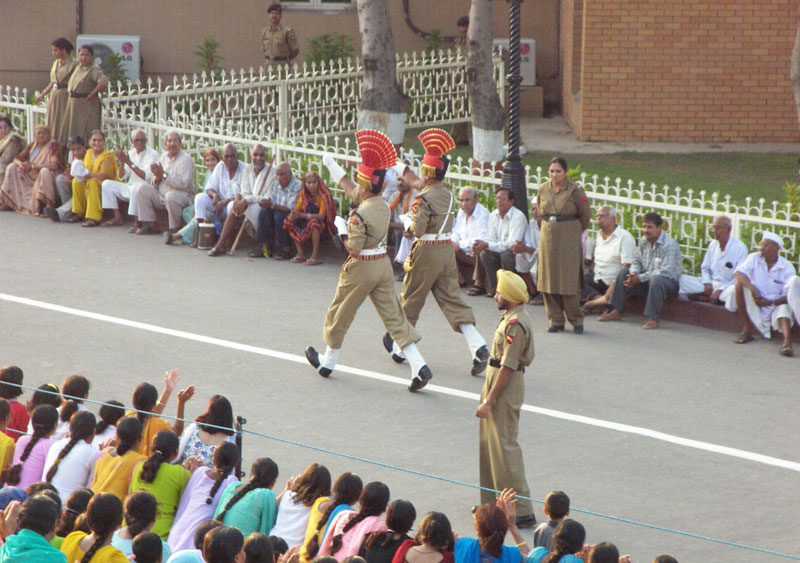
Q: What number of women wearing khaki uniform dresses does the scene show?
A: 3